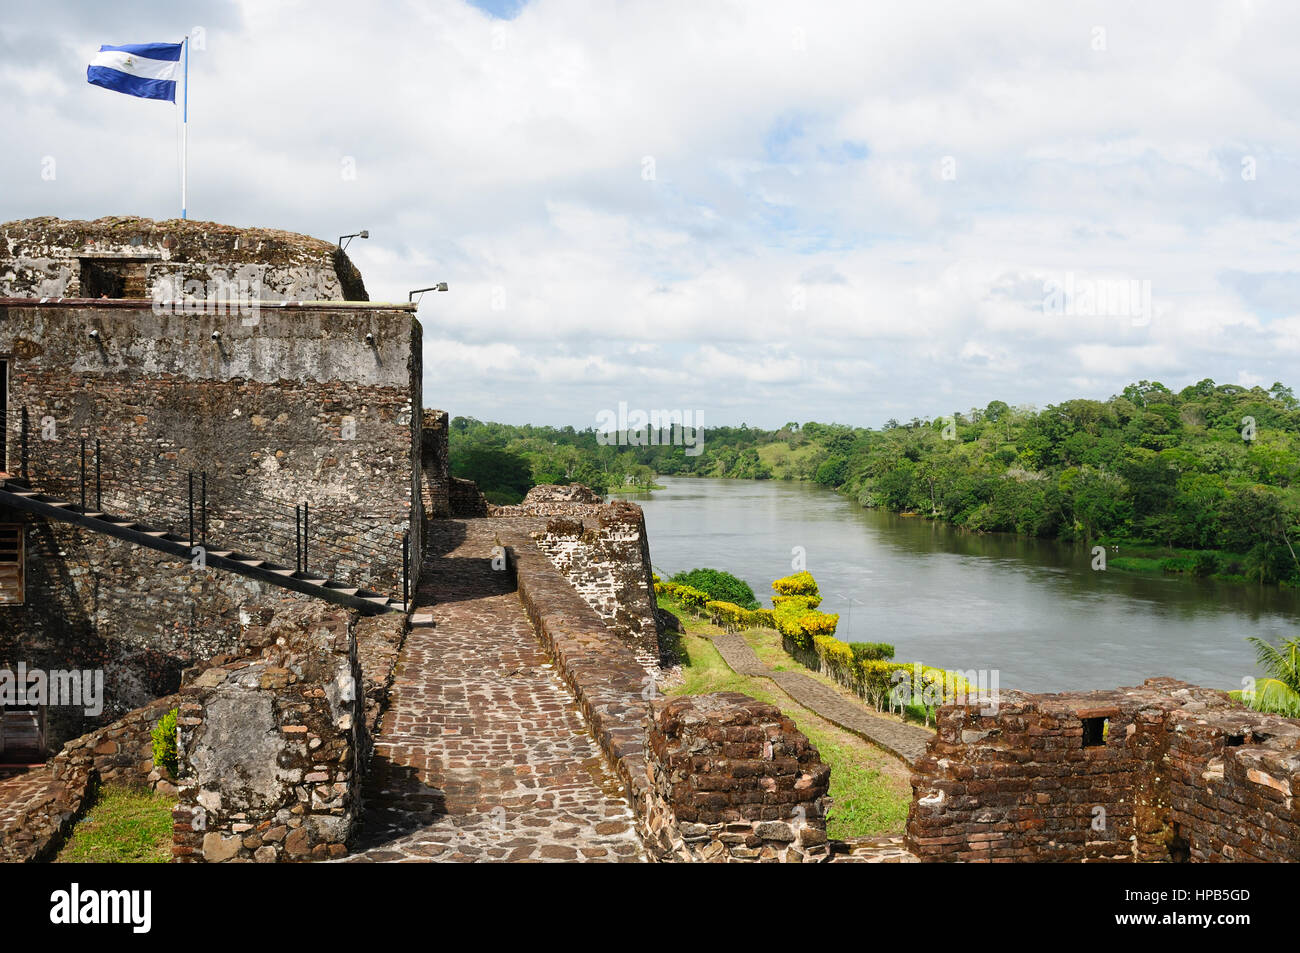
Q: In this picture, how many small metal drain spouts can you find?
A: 3